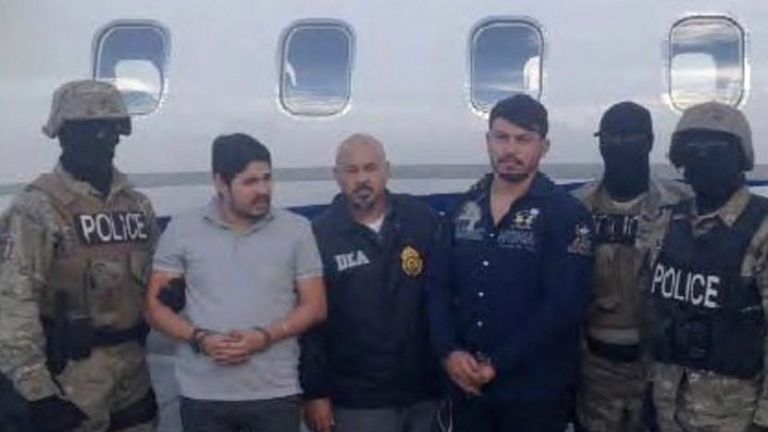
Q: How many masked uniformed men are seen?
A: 3